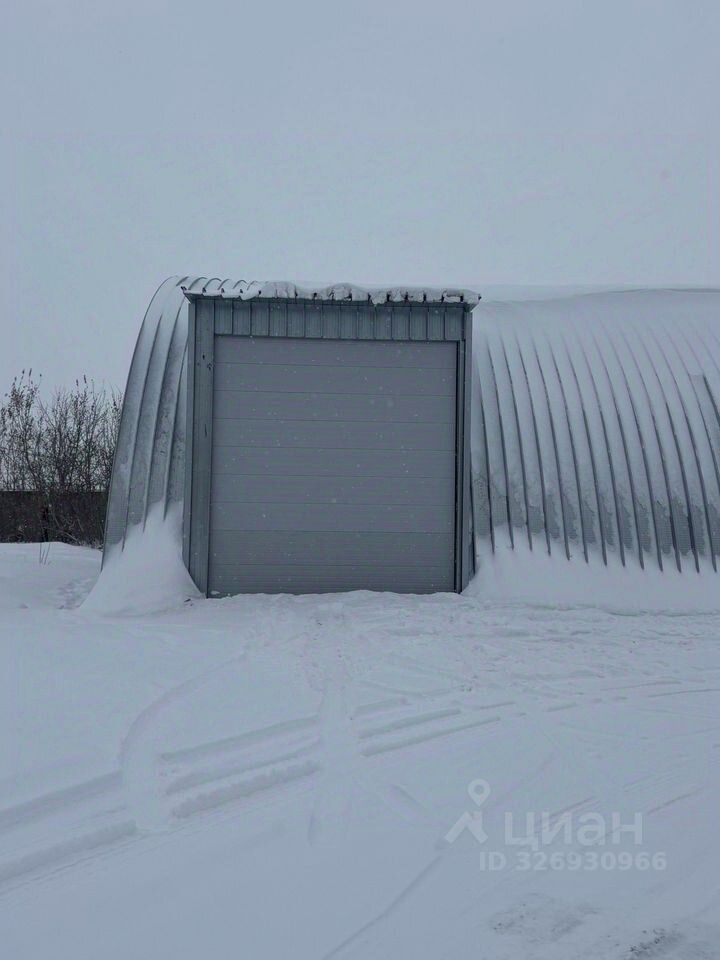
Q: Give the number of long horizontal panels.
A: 9